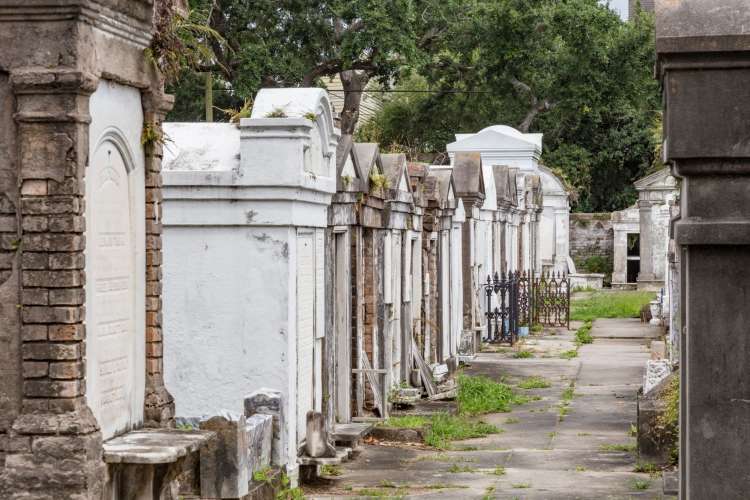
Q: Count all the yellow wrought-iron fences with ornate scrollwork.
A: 0